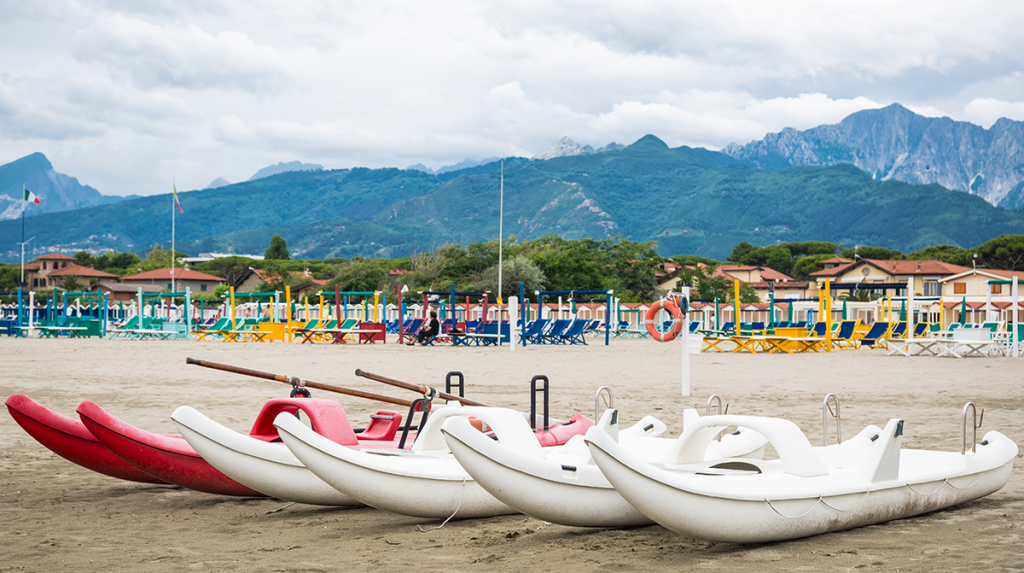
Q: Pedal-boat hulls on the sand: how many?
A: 6